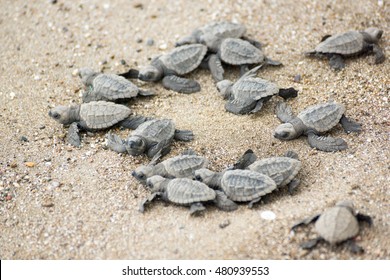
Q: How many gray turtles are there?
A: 14